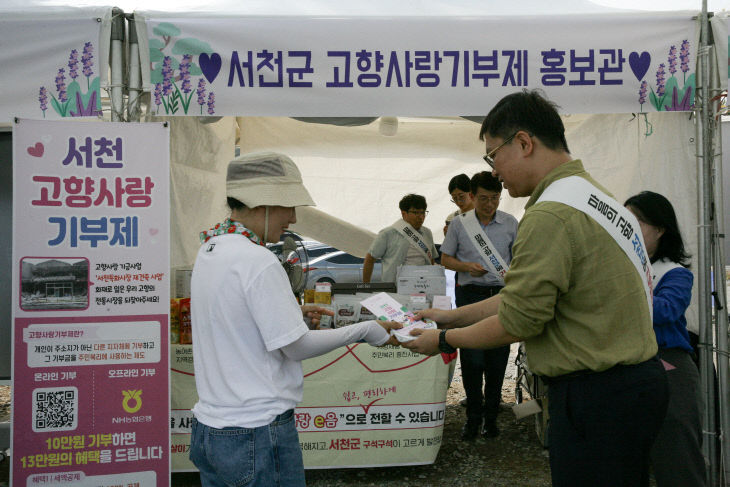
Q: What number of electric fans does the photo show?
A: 1